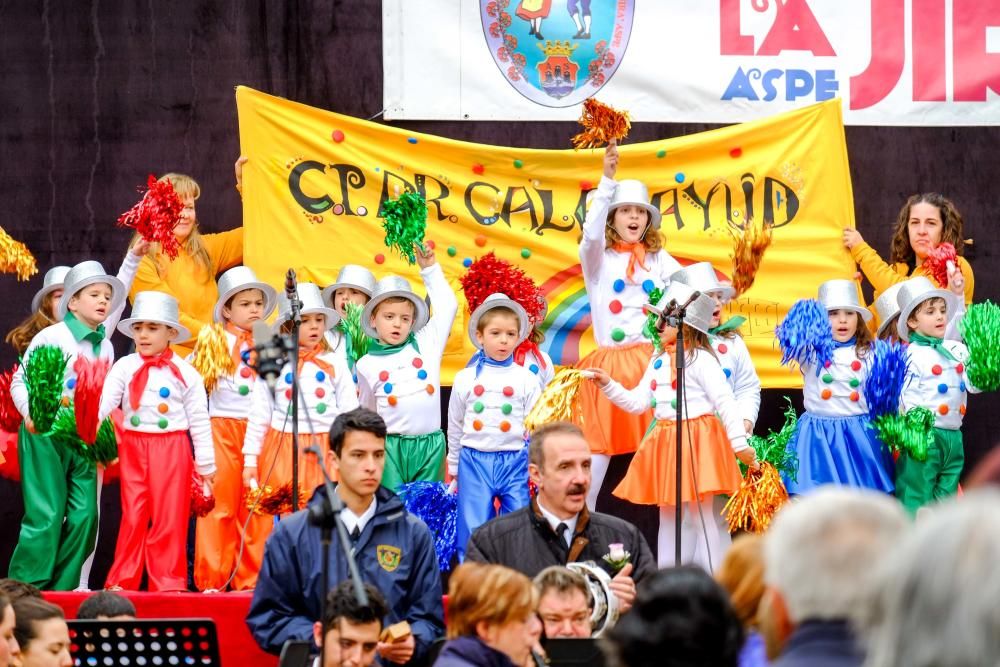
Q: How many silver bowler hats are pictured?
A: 14